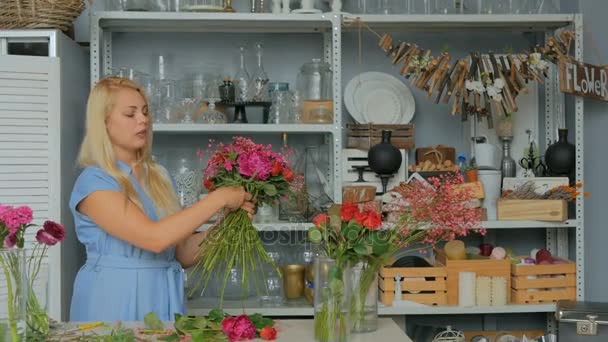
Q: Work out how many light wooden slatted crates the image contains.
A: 2